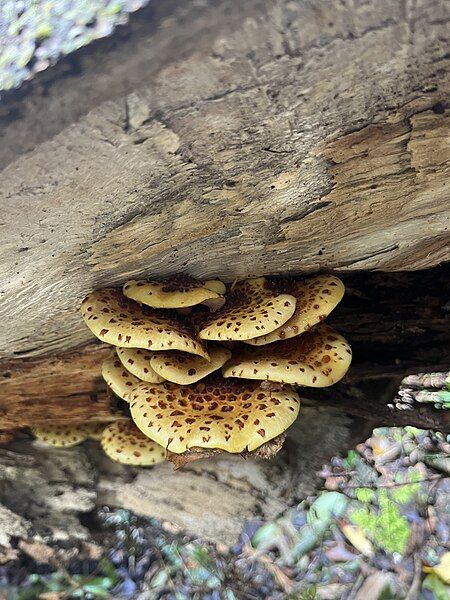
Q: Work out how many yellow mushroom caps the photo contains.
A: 11